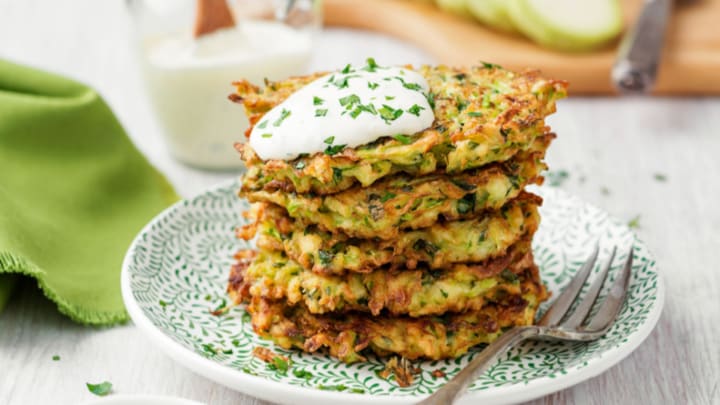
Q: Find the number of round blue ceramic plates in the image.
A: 0